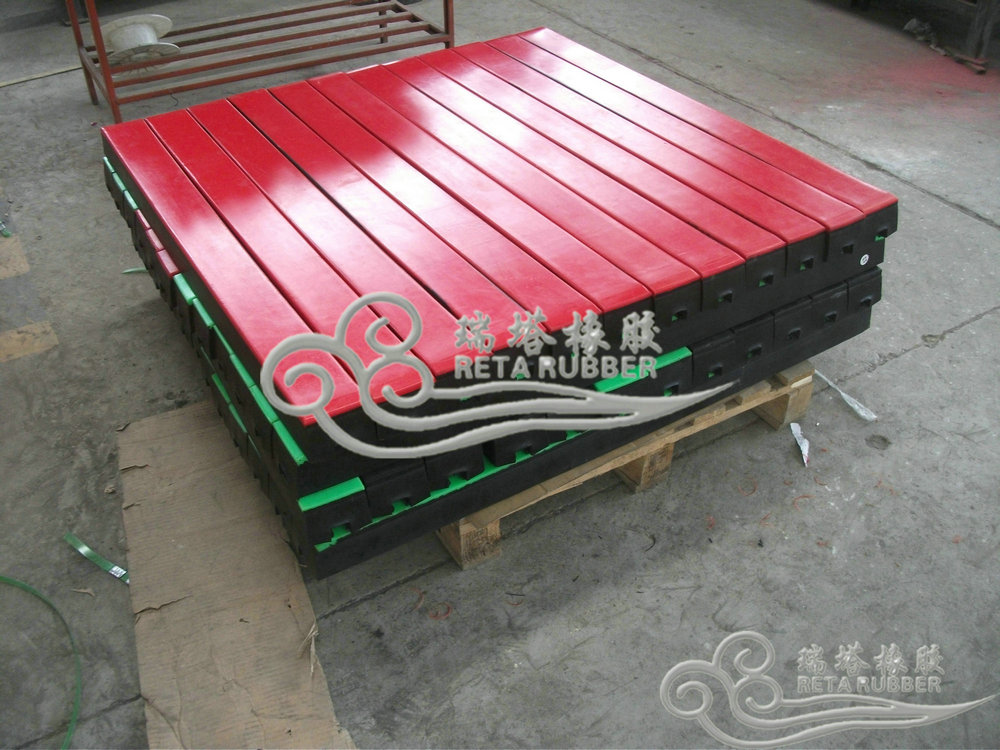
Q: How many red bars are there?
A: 12